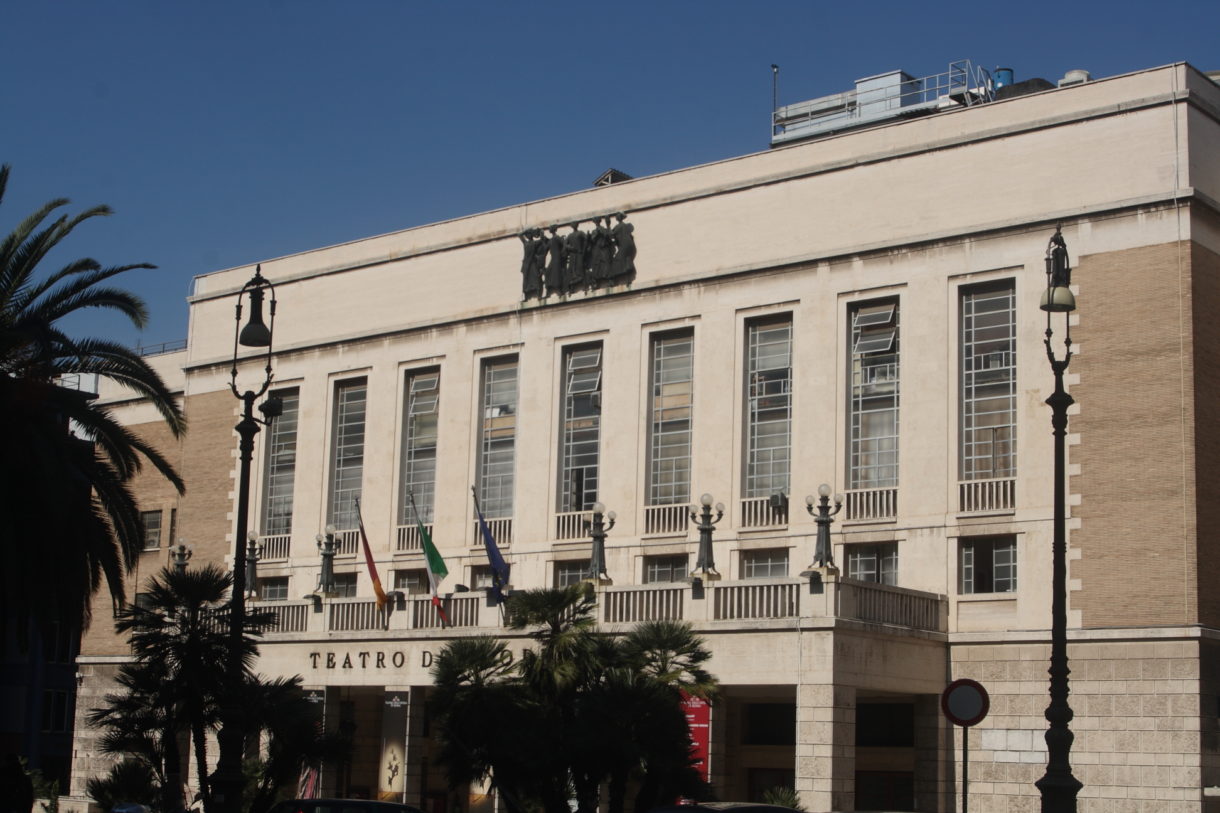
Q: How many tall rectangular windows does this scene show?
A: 9